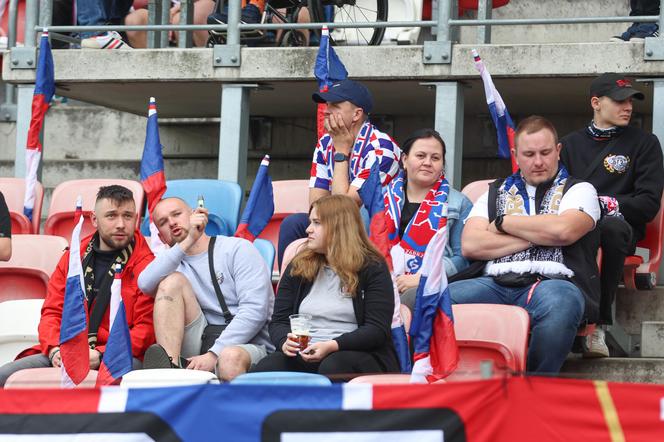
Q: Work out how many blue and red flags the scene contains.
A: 9